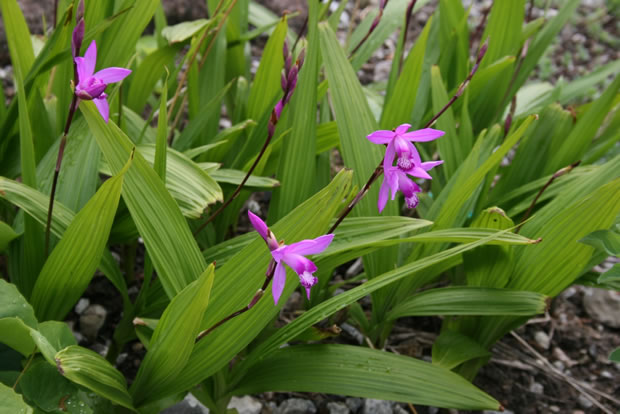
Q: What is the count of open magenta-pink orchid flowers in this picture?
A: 4